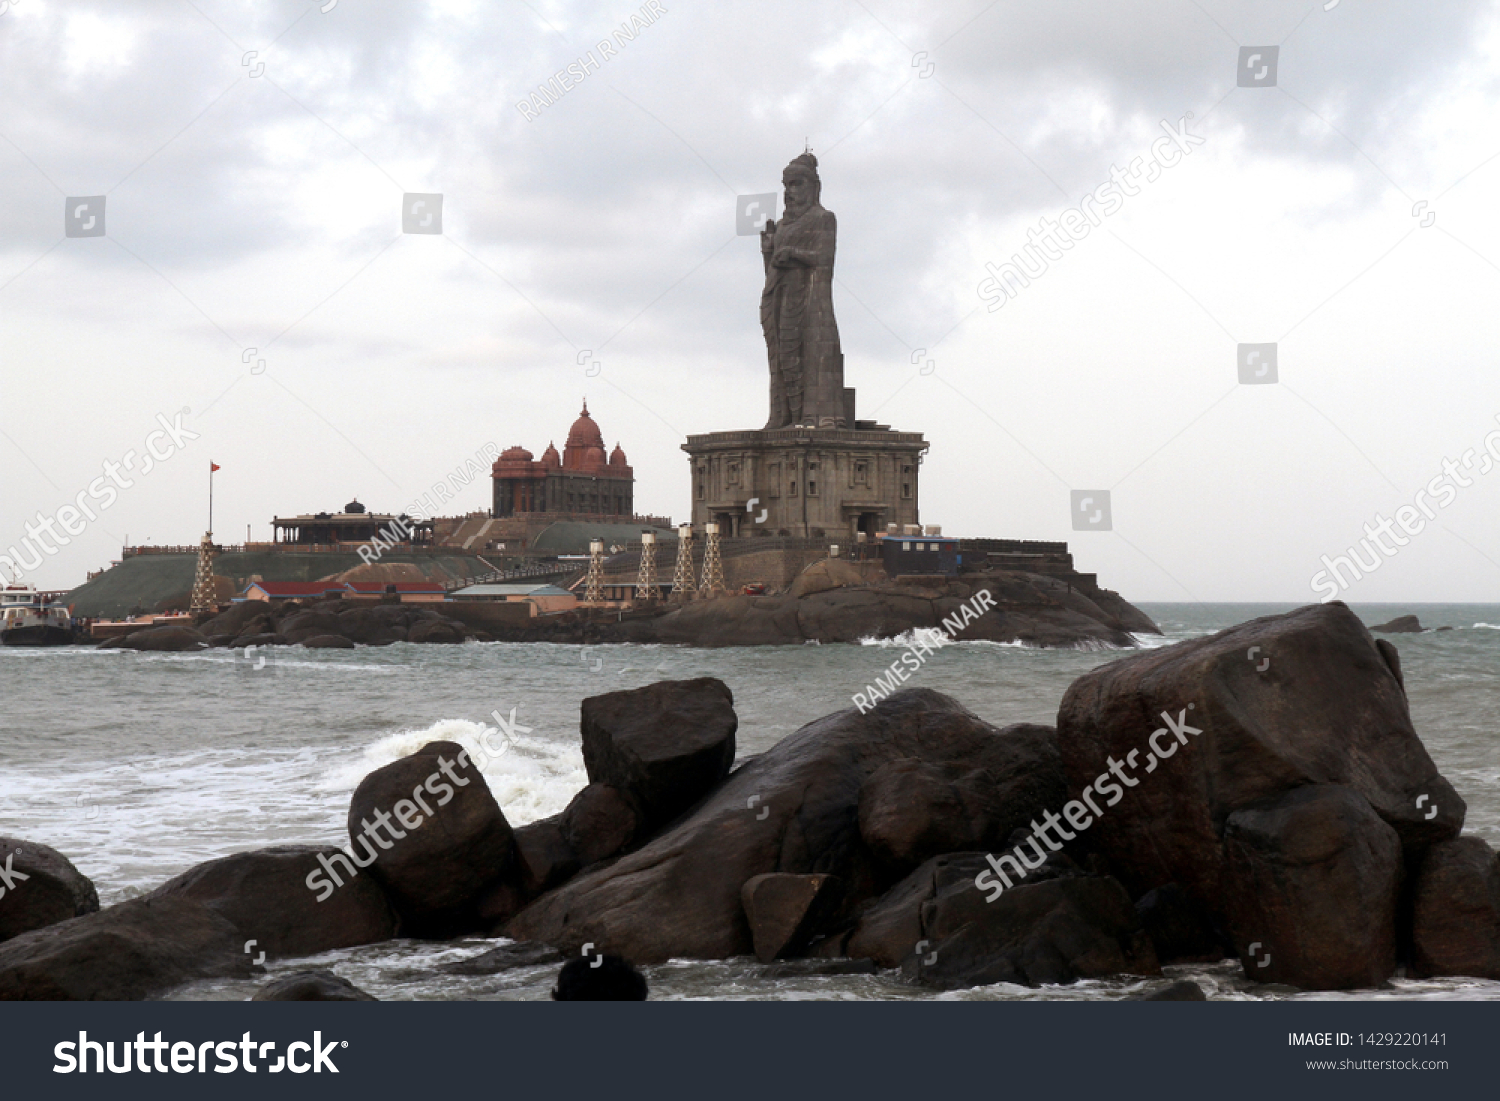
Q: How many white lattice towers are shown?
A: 5